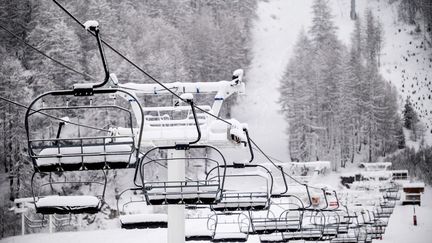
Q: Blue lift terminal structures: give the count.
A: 0